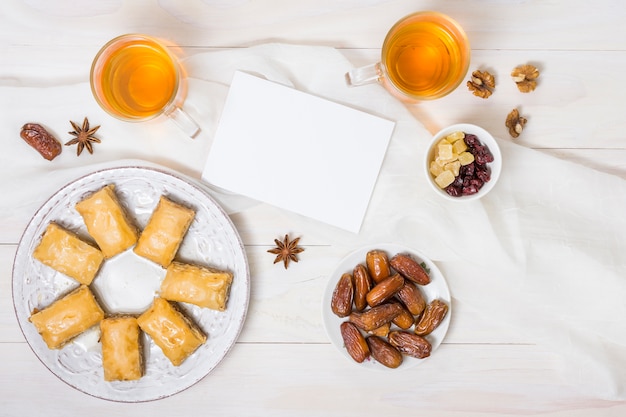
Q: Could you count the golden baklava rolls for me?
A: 7